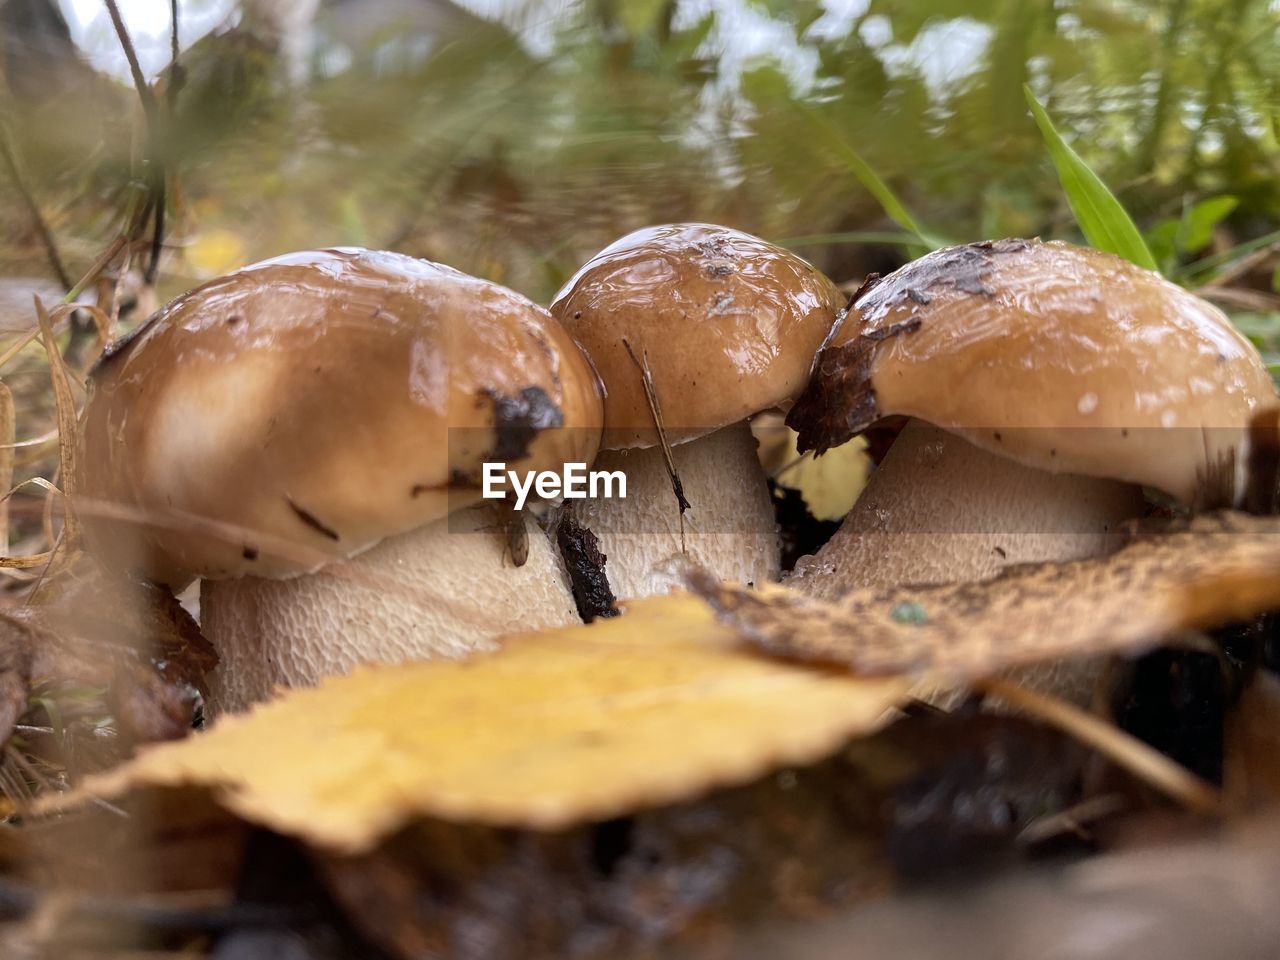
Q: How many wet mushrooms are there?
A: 3